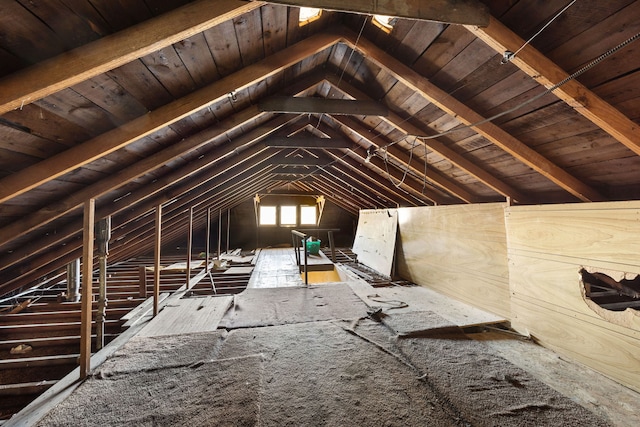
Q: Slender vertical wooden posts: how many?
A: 6